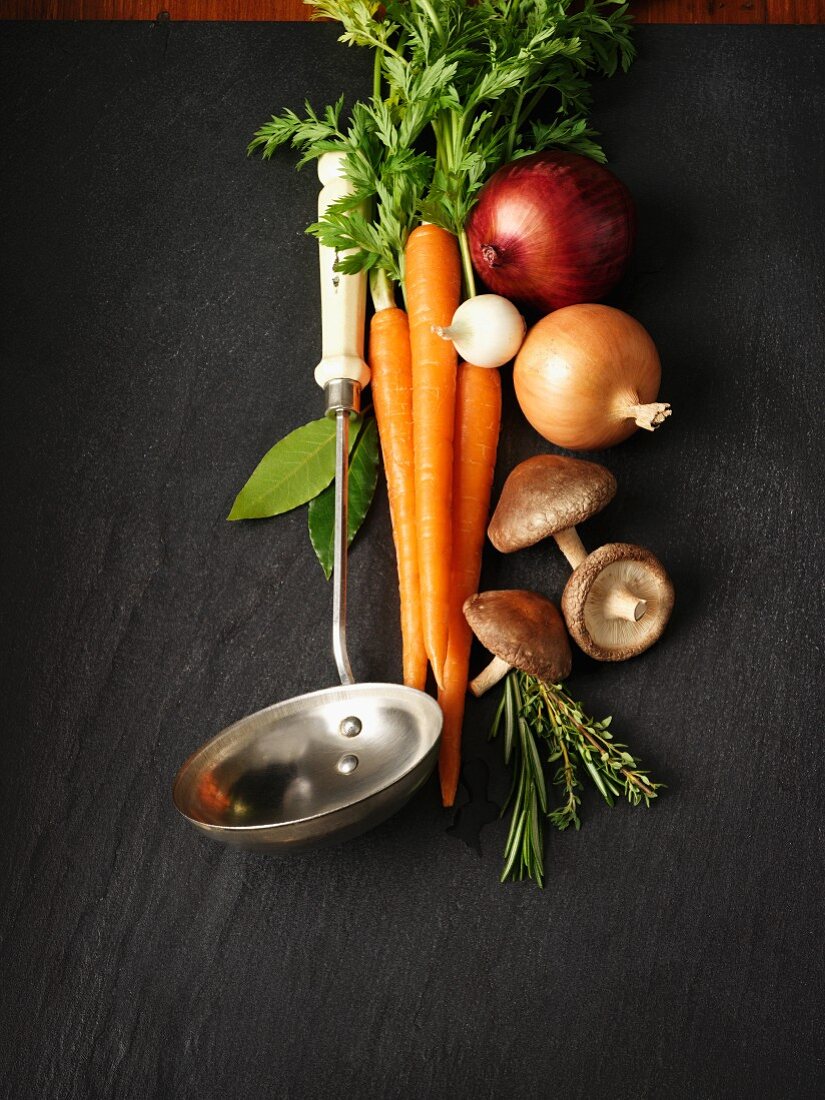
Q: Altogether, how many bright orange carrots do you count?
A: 3